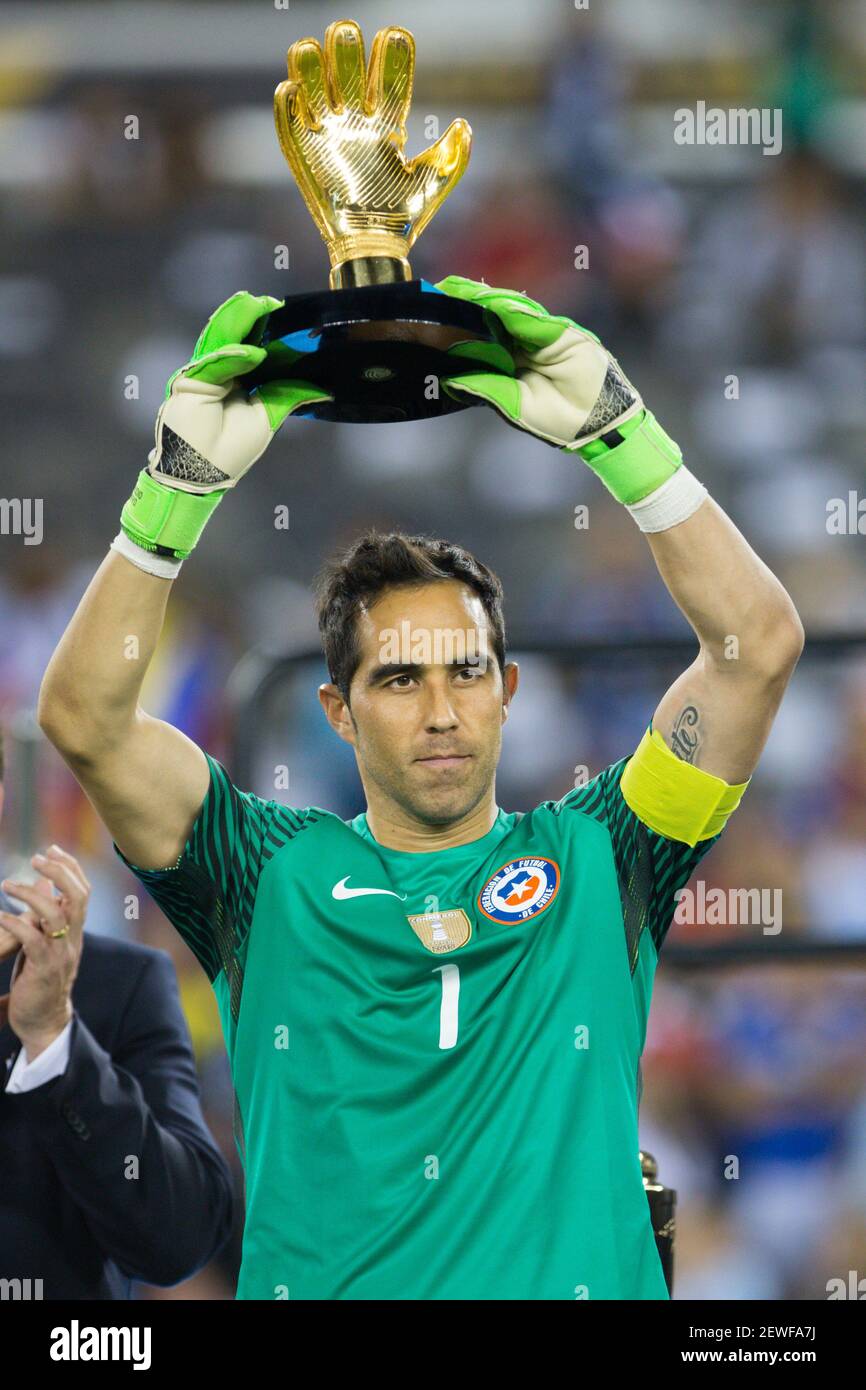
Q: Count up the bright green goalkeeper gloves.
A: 2